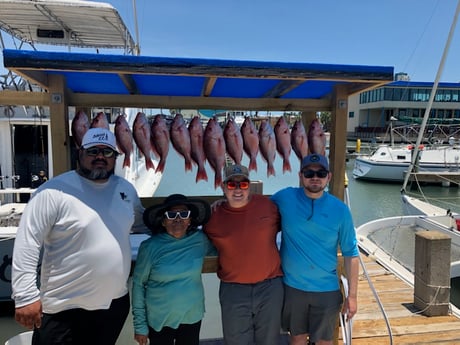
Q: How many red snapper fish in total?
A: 14